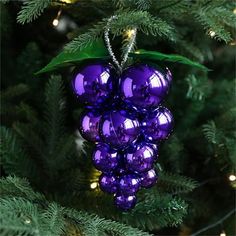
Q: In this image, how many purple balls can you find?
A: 11